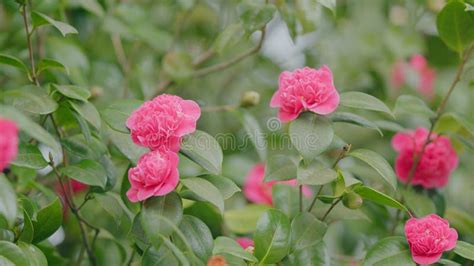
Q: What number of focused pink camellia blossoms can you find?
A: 4